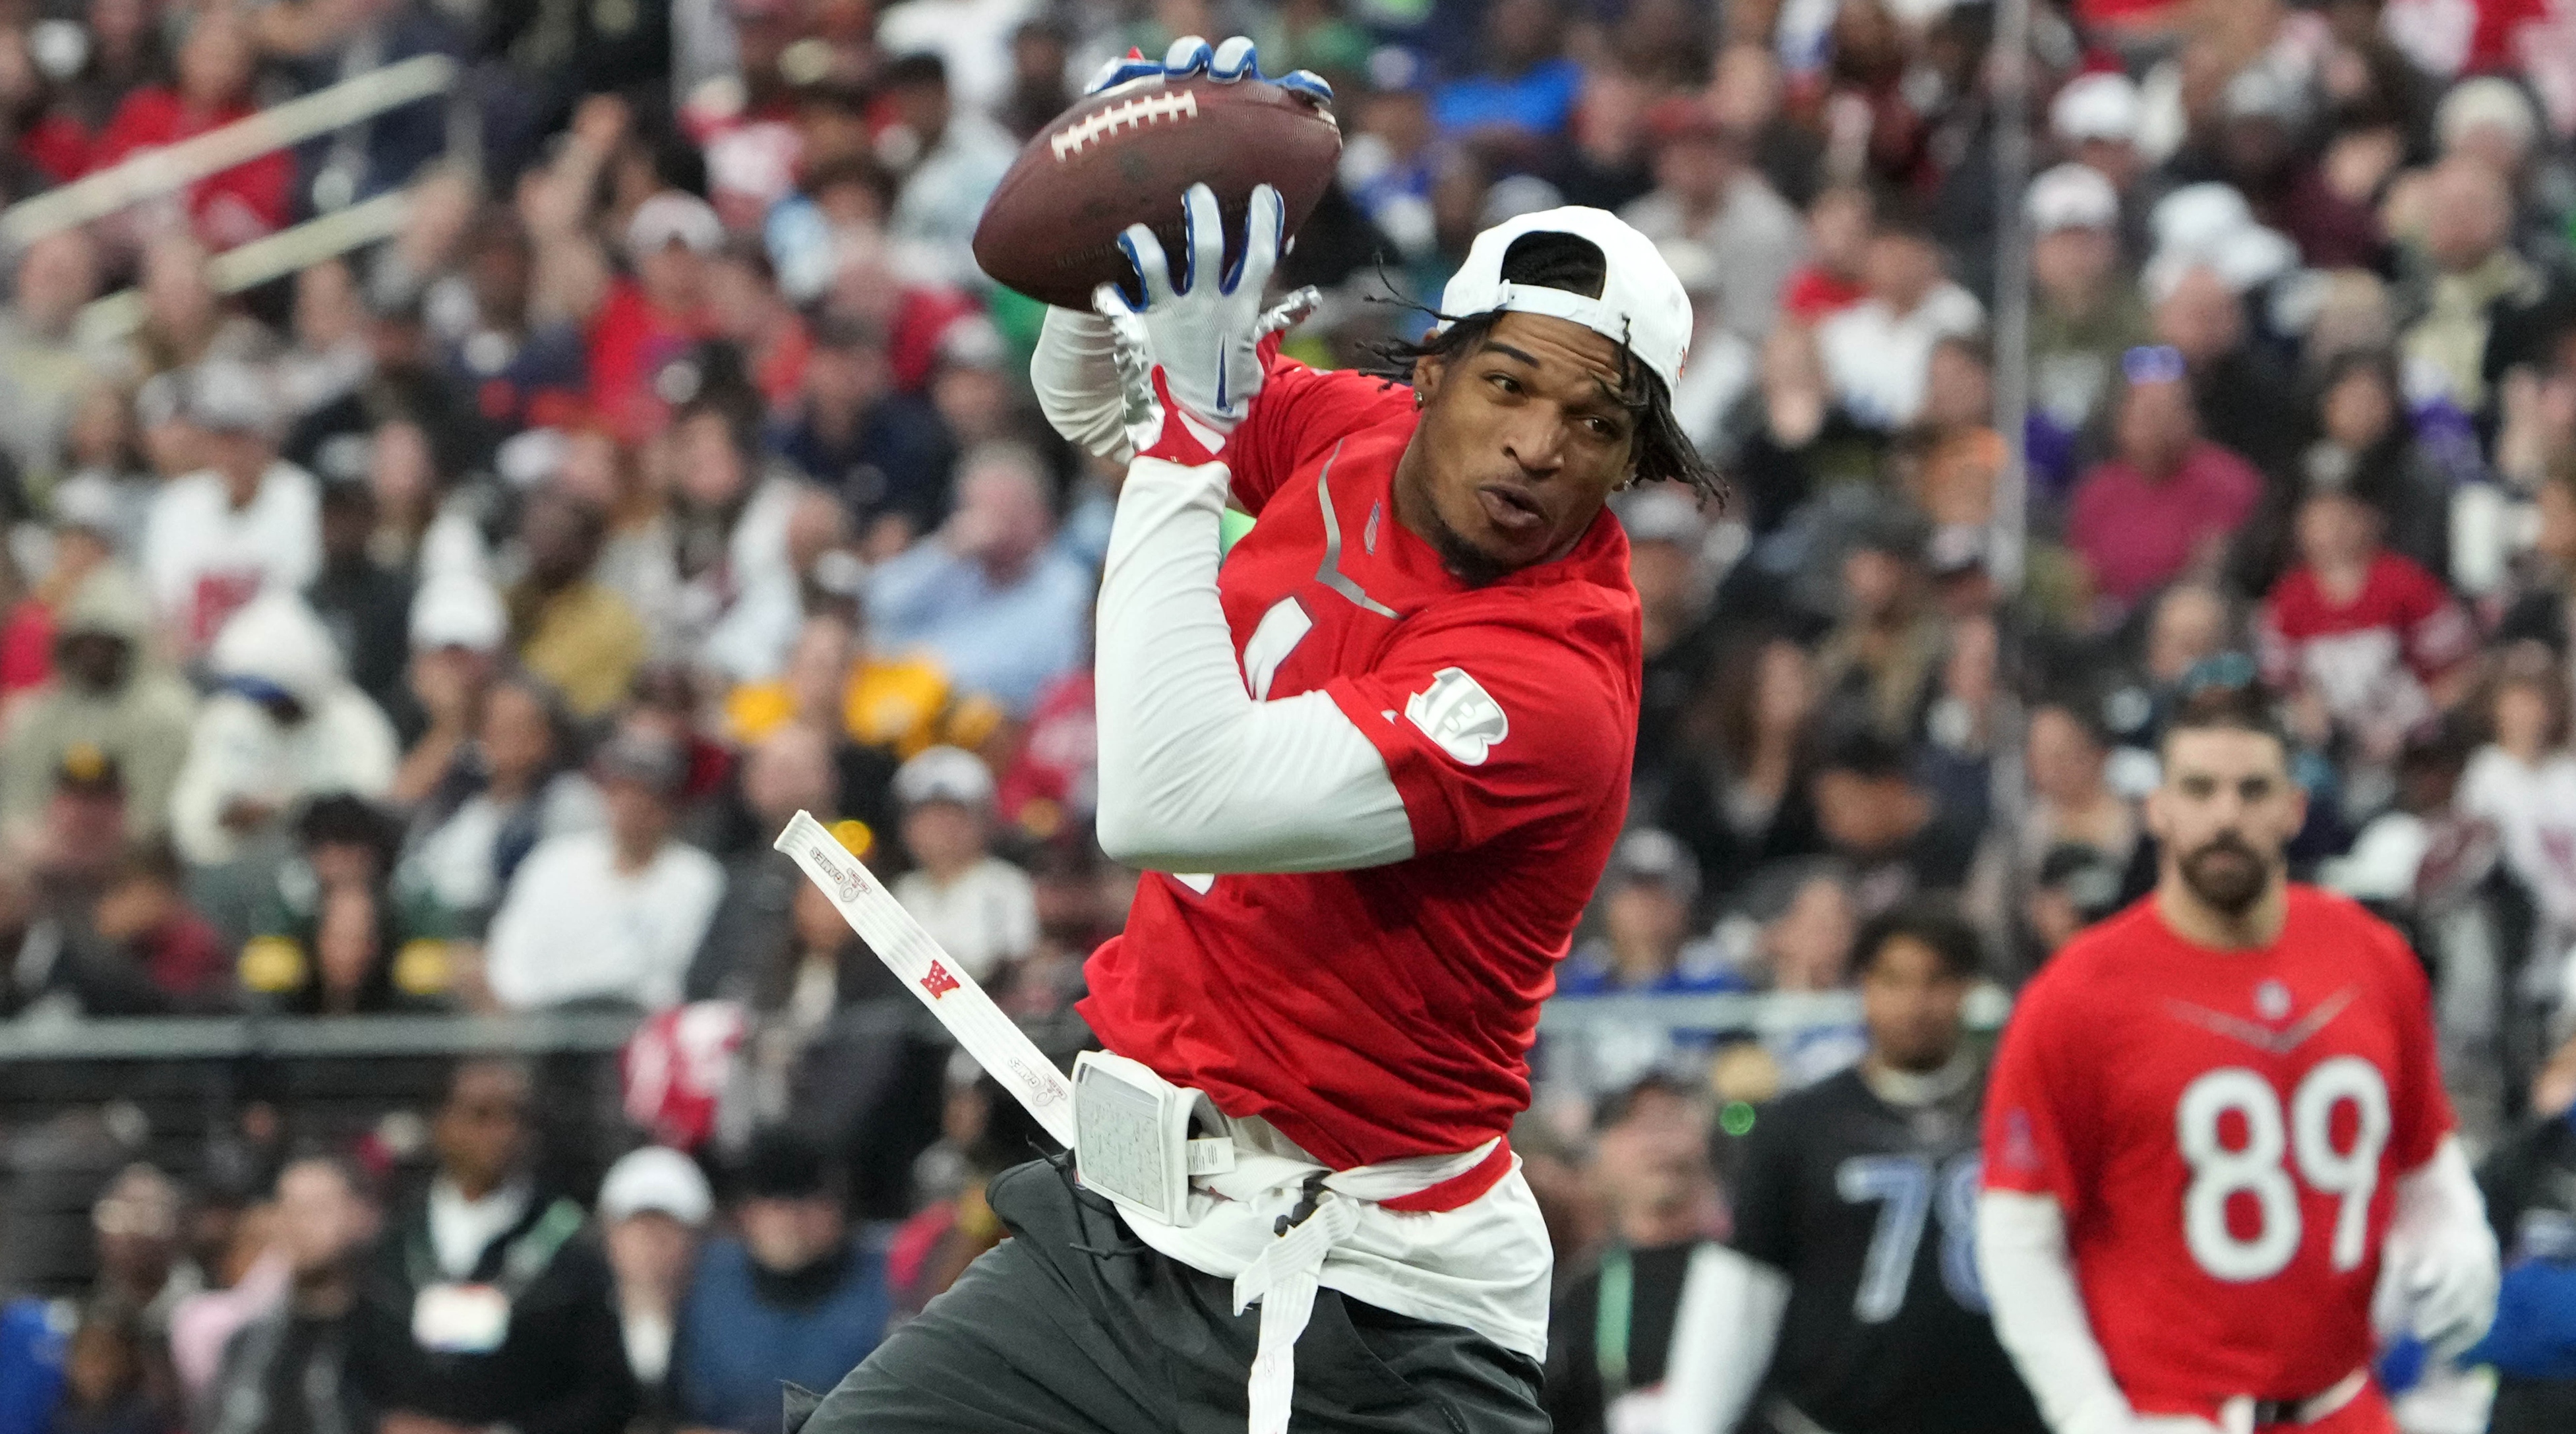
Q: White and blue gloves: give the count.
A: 2